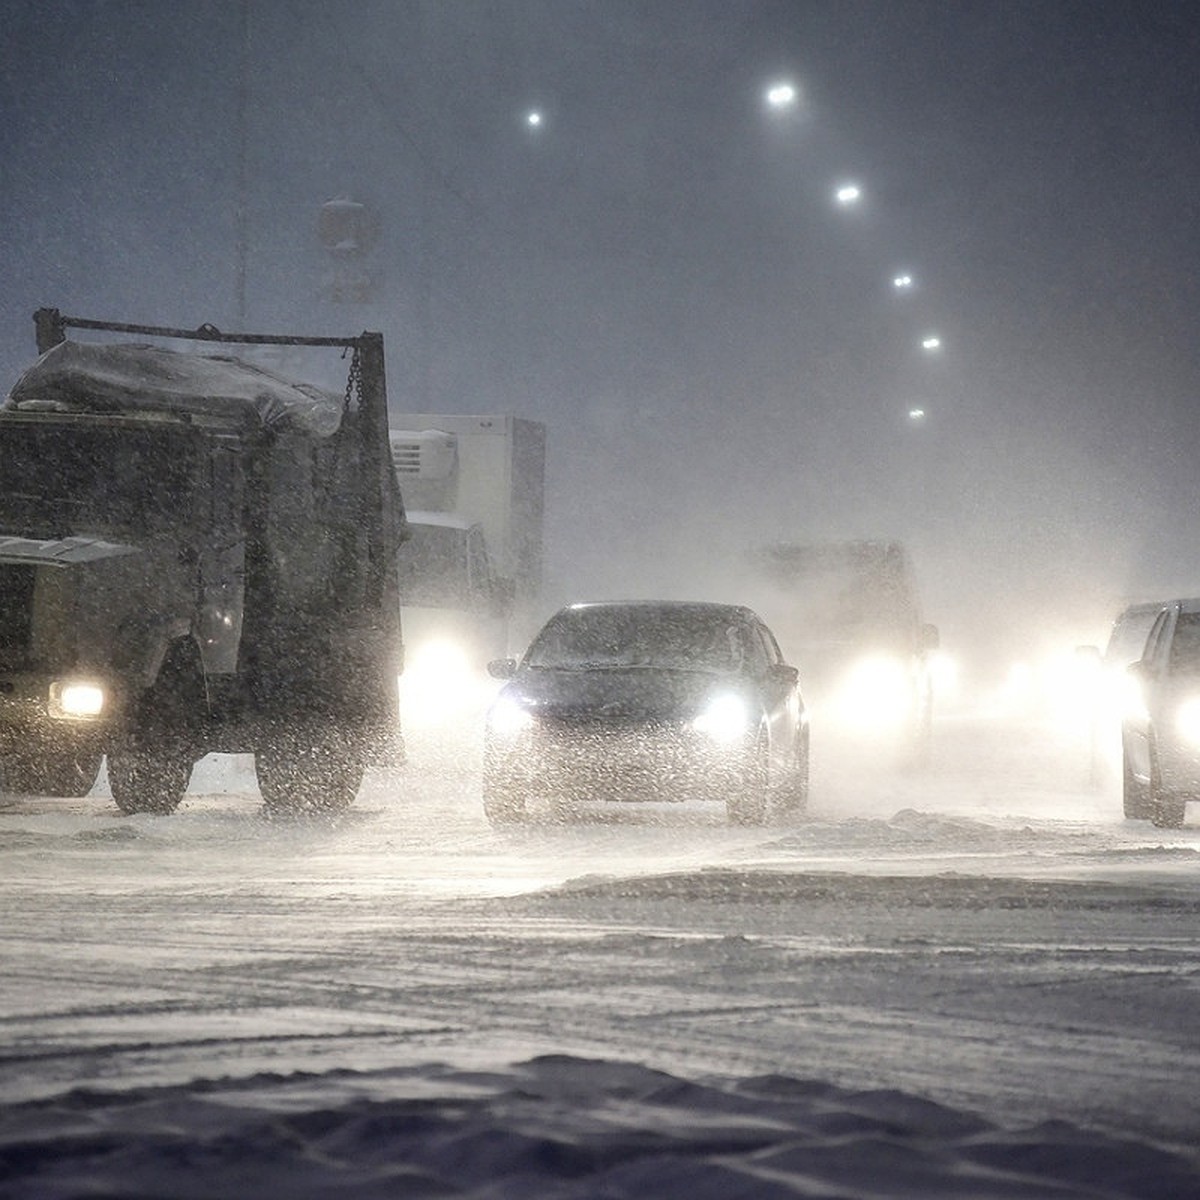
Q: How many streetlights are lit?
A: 6